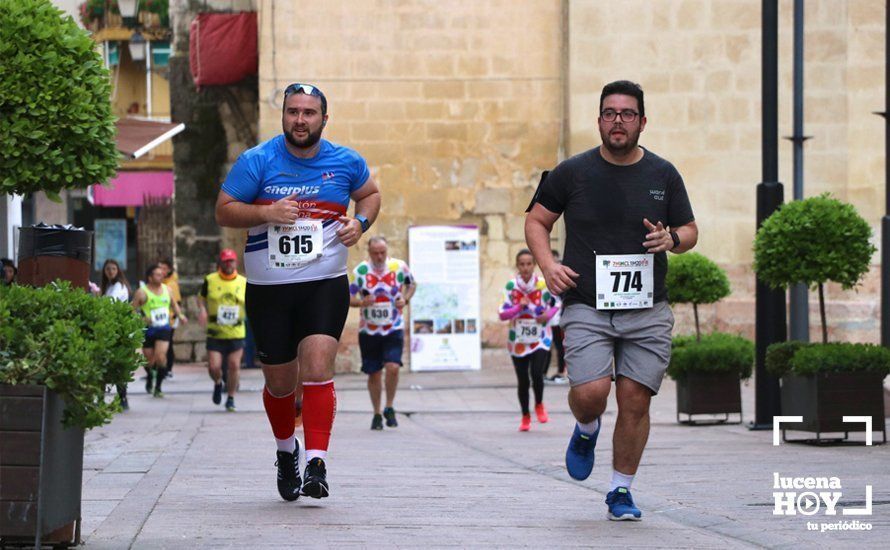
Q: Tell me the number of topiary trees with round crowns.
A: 3